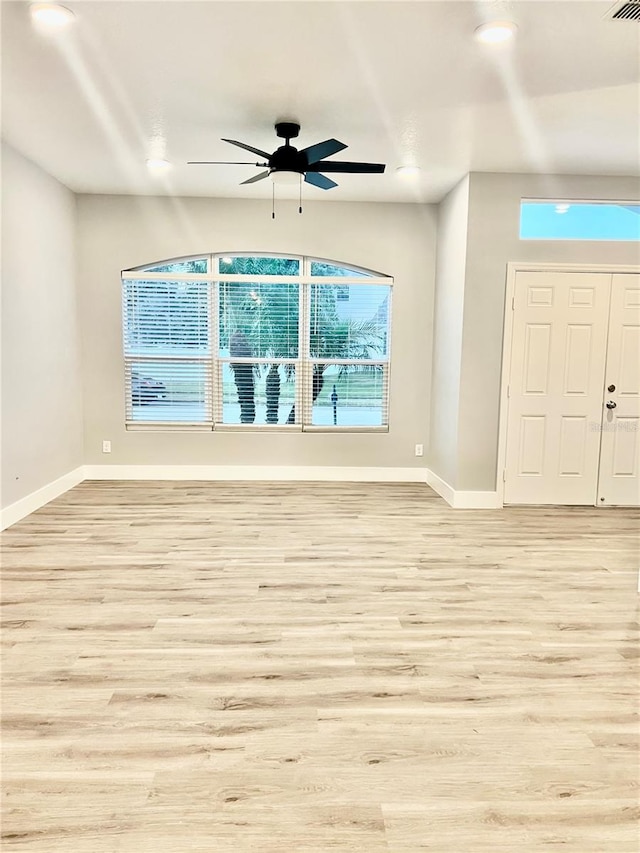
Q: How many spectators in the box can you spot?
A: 0